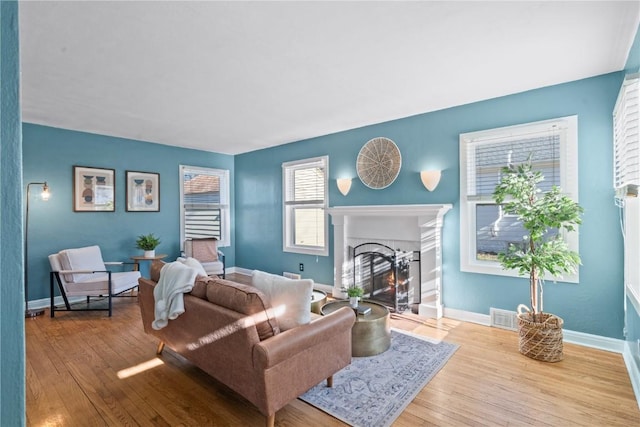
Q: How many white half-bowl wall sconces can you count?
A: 2